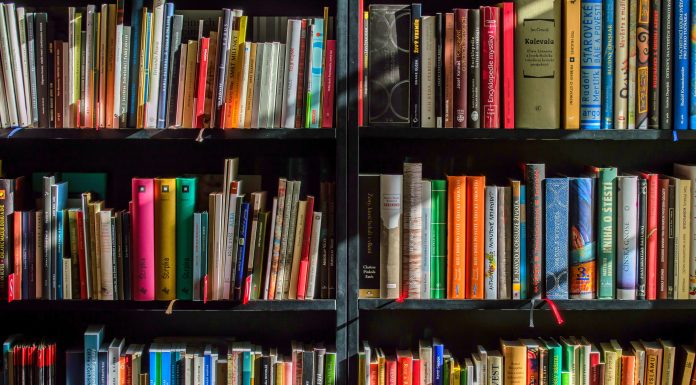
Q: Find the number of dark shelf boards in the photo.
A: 4